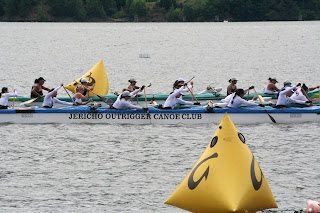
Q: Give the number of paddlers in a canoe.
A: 6